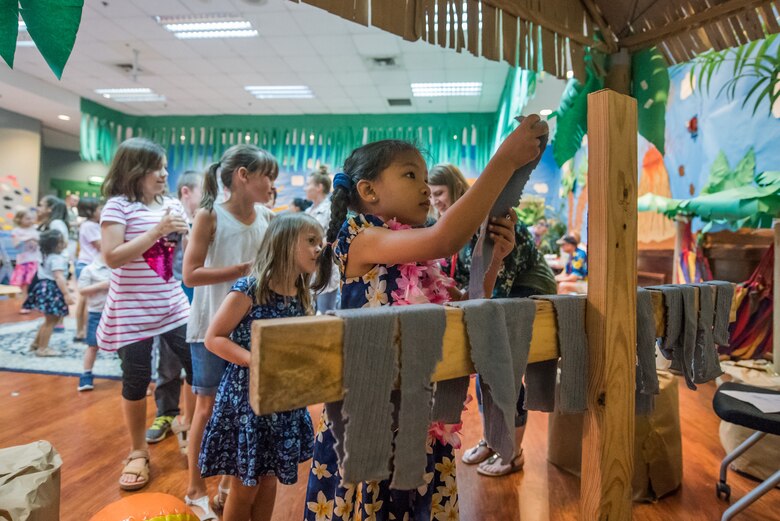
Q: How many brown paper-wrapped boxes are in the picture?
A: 3